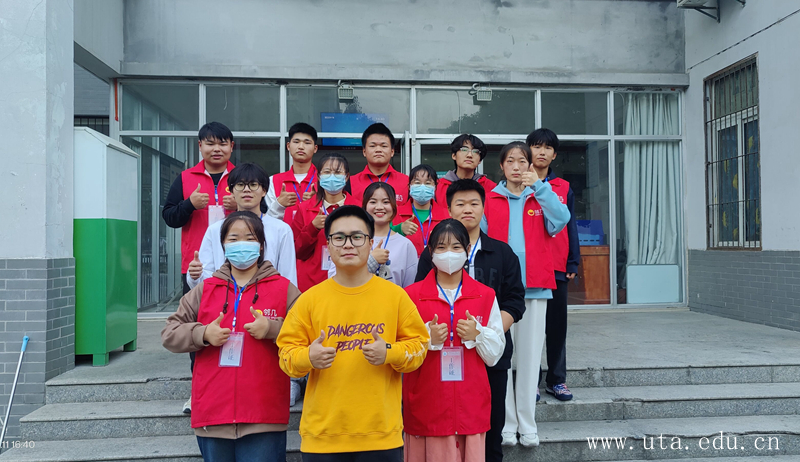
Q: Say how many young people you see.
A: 14